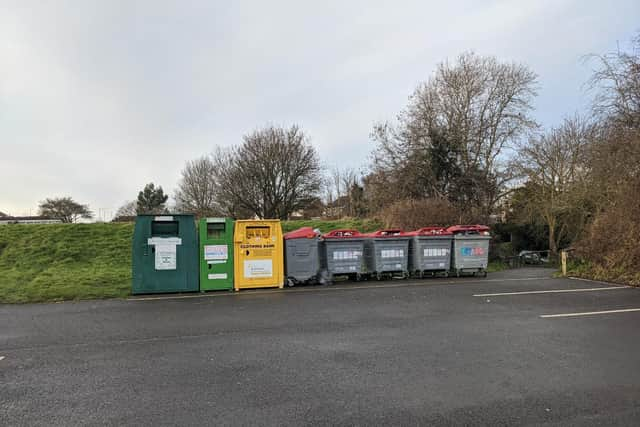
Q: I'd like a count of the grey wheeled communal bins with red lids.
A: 5